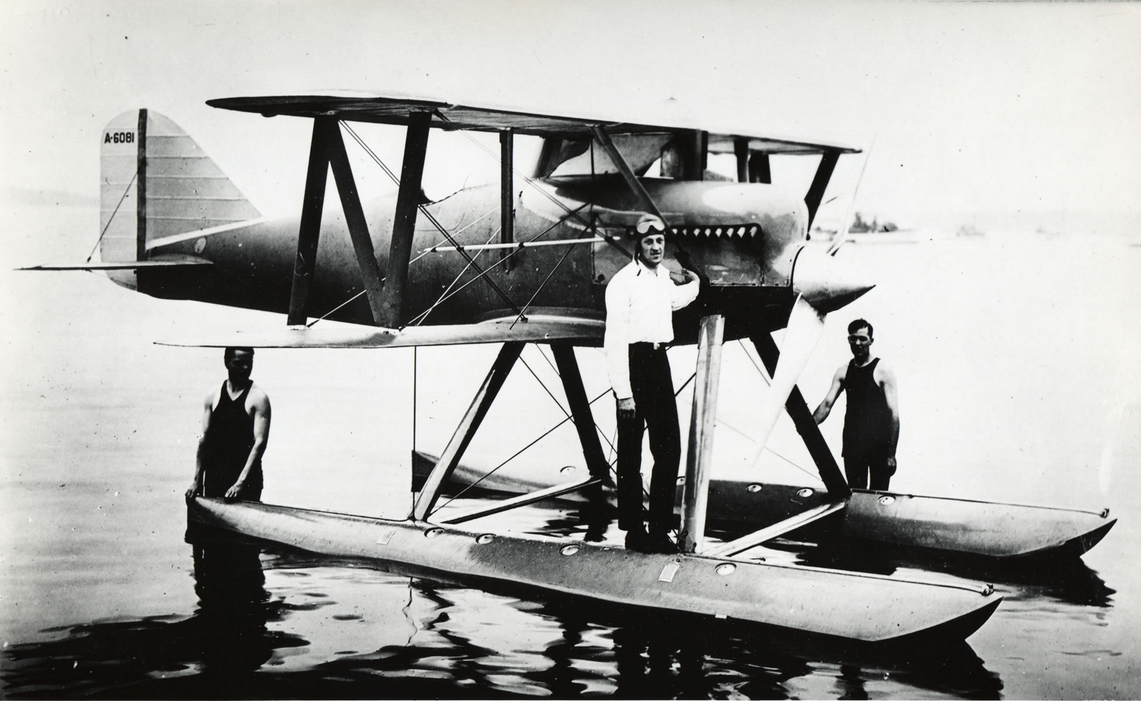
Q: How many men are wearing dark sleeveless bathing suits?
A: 2